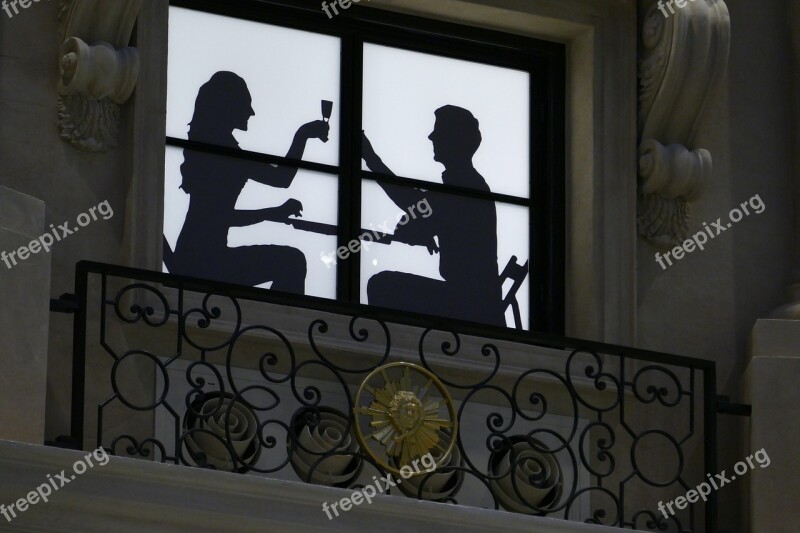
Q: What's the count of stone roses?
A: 4